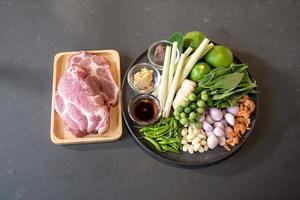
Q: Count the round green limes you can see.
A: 3